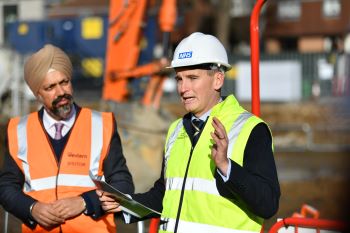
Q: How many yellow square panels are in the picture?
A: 2